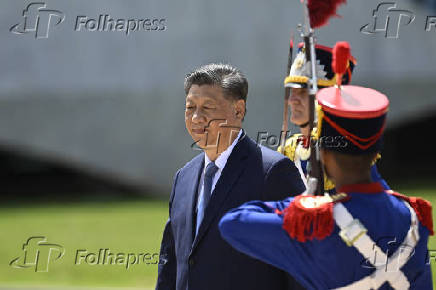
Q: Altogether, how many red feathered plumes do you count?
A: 2